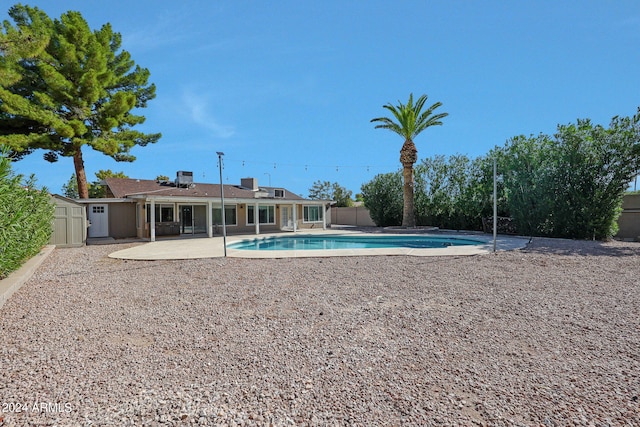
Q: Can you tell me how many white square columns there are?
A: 5